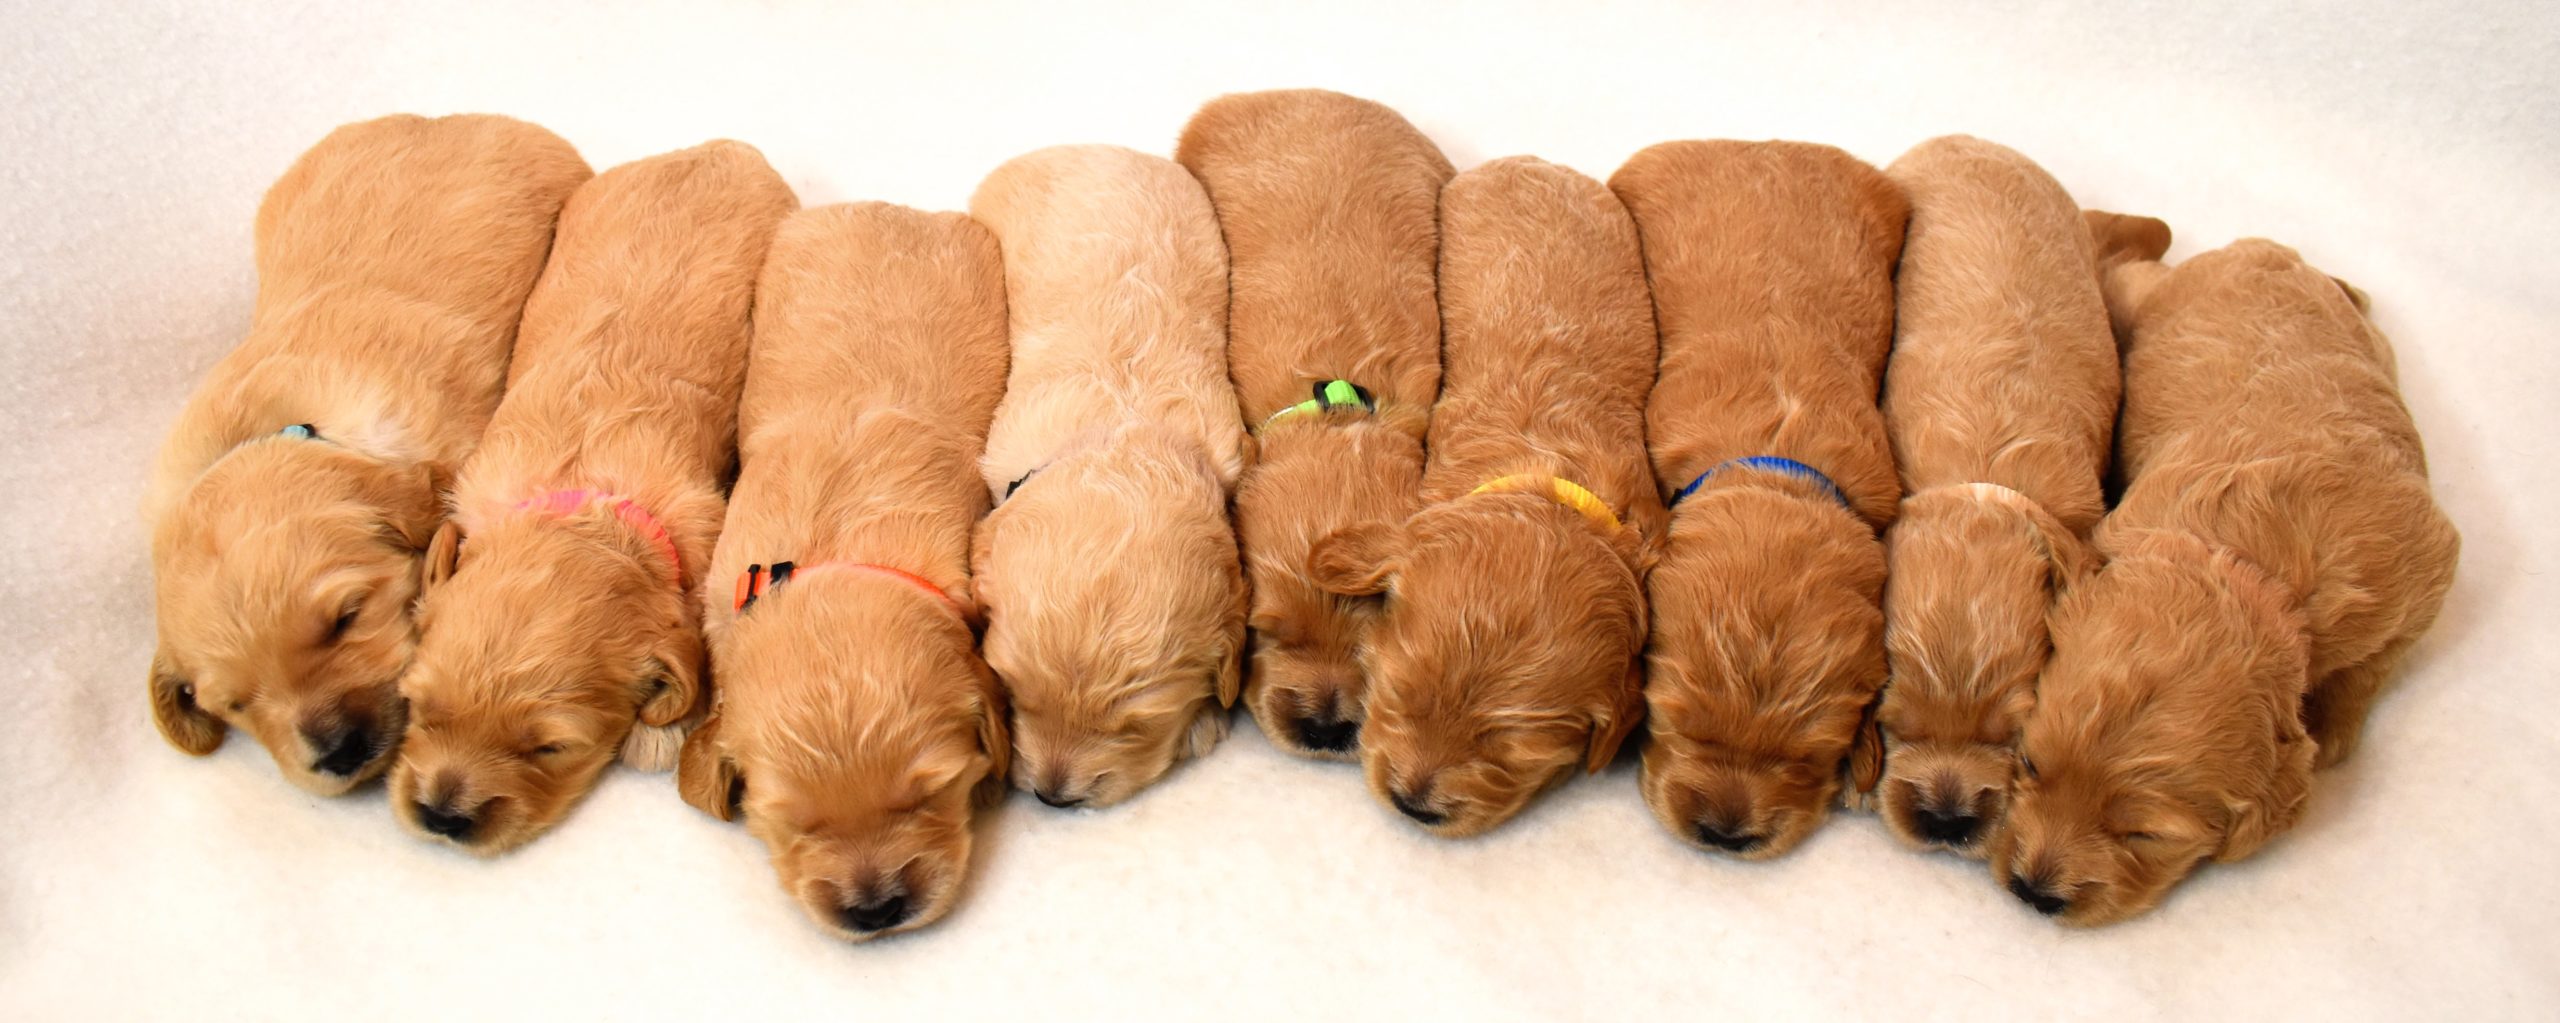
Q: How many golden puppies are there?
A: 9